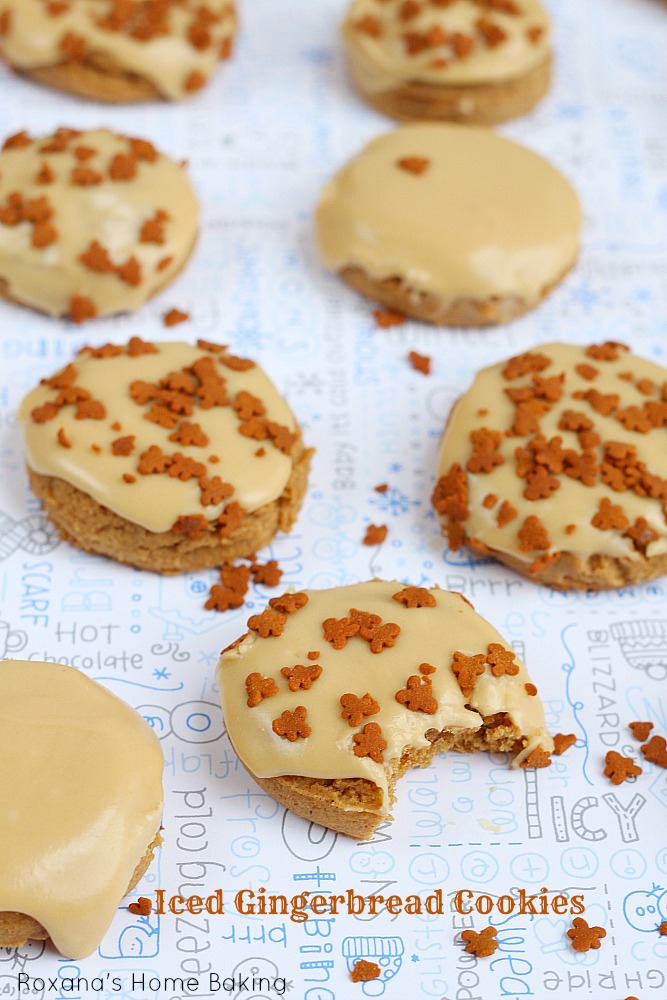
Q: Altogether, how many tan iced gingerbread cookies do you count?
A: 8